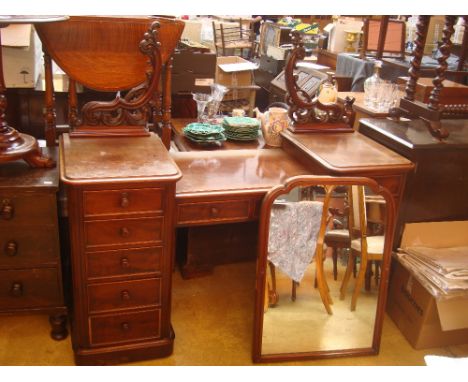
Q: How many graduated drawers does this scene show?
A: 5